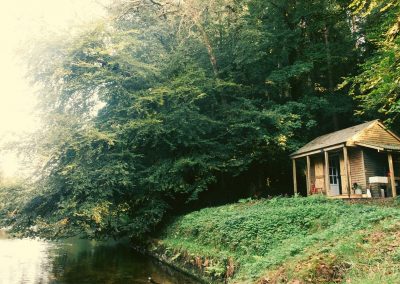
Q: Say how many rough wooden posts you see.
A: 5